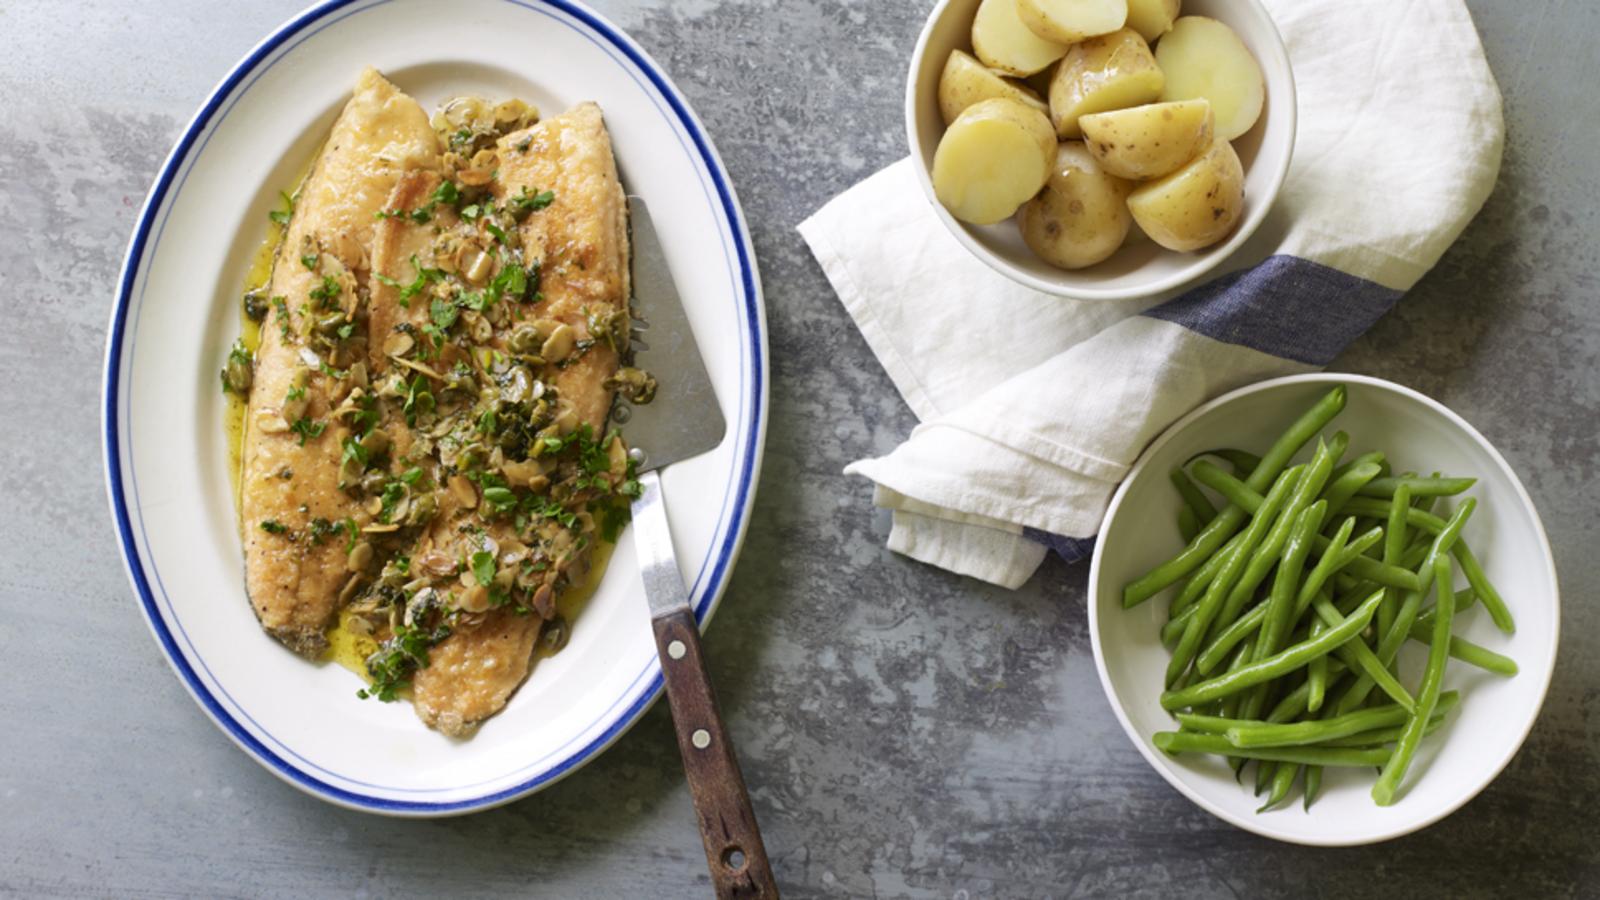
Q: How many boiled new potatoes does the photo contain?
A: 10